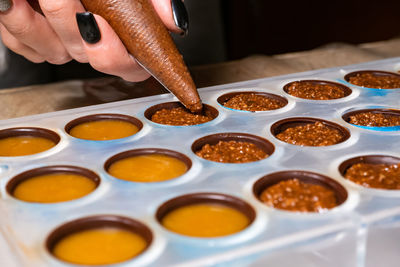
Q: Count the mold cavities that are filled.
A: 15